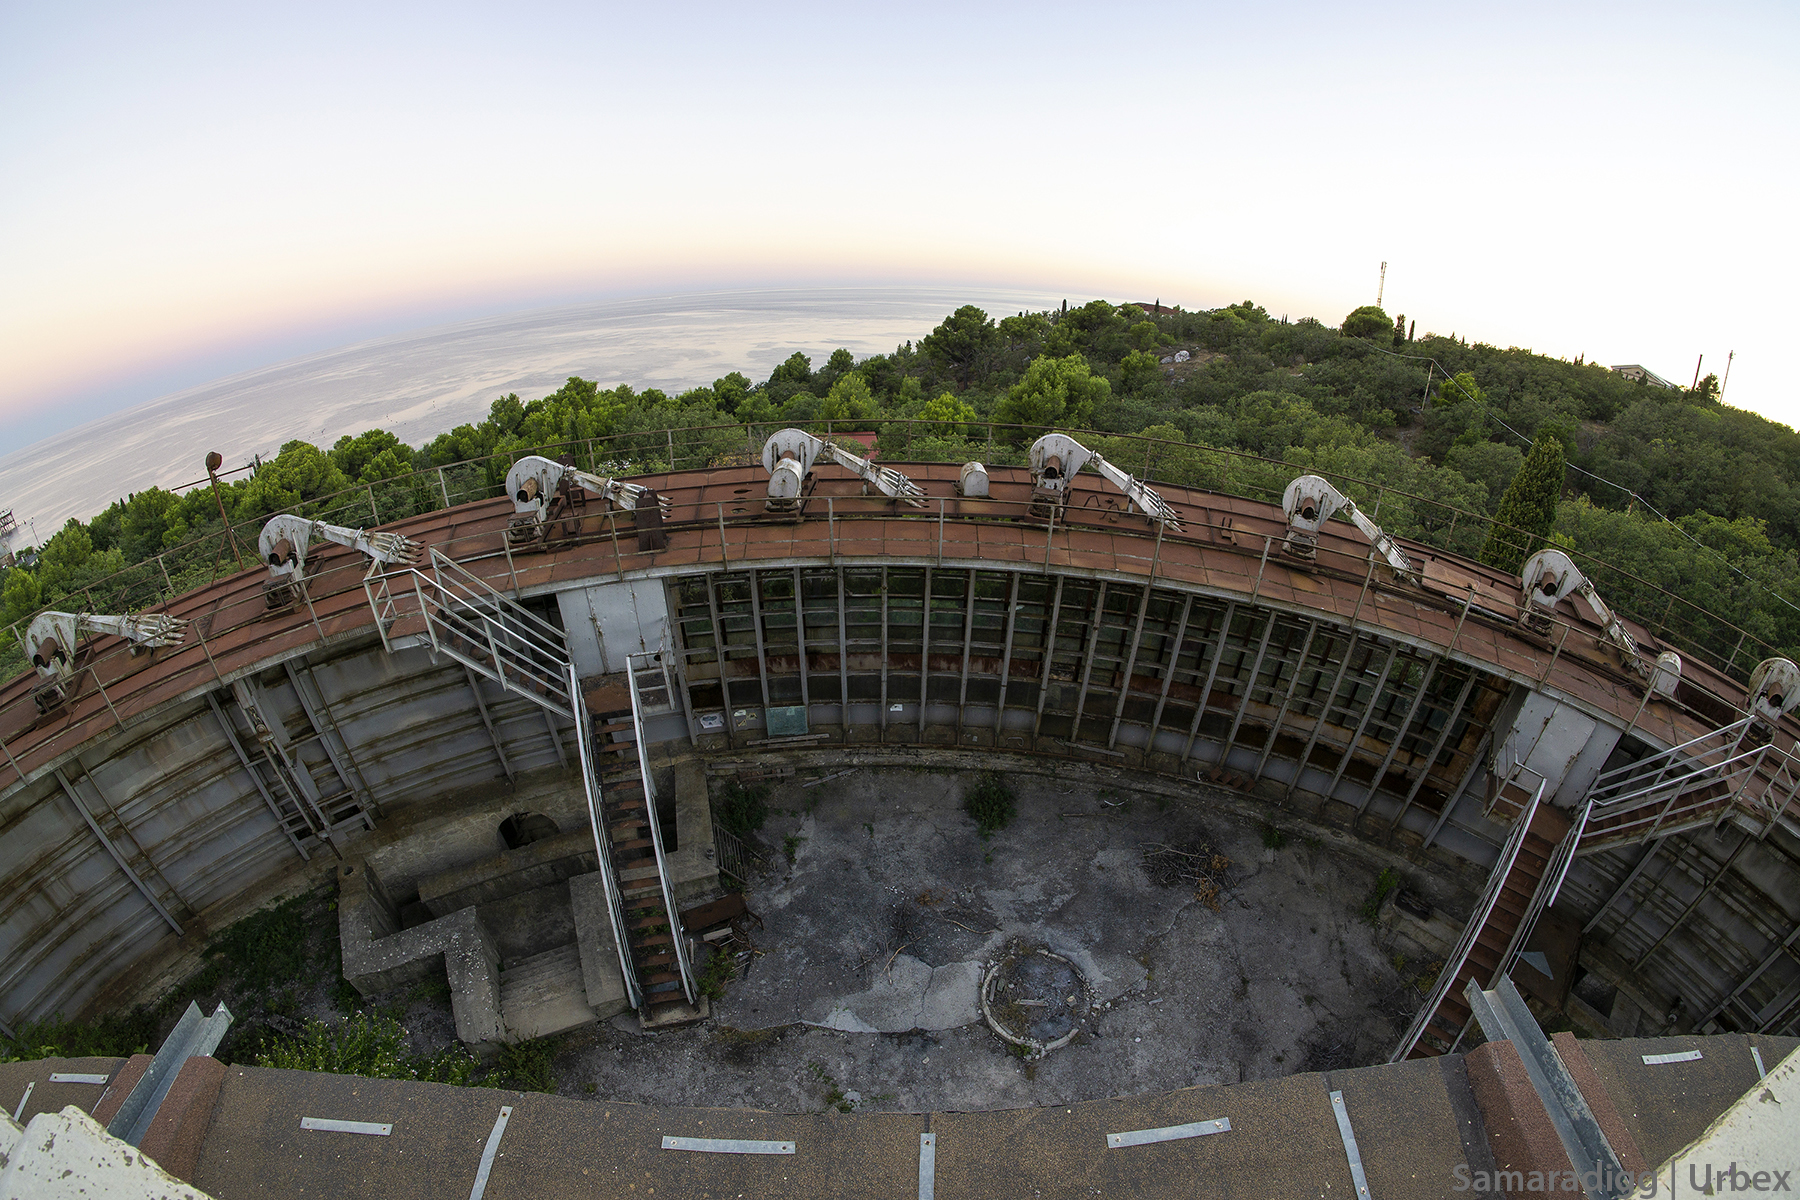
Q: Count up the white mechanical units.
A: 8